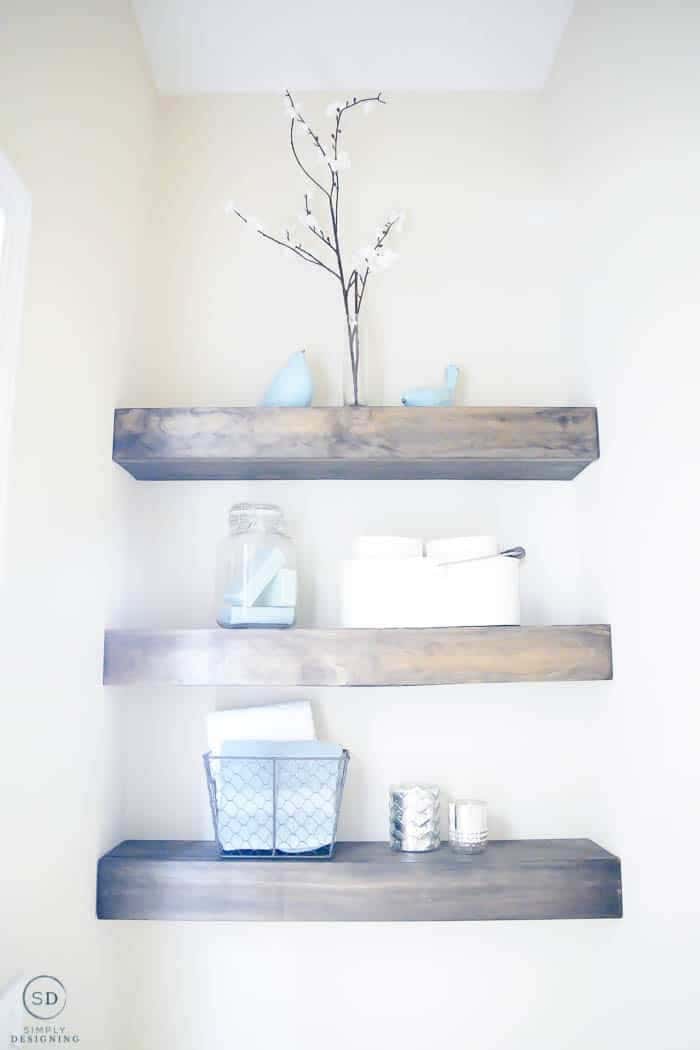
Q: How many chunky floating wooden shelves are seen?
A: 3